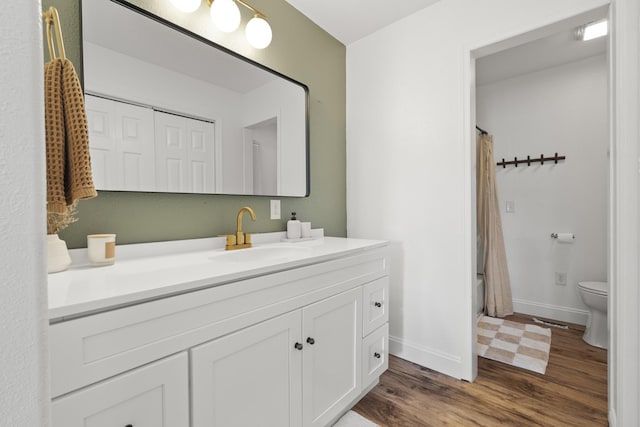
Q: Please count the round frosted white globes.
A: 3